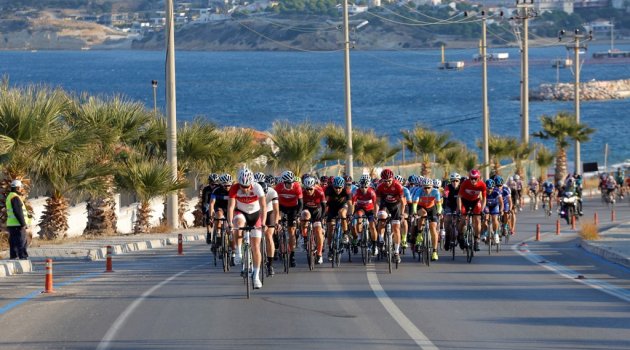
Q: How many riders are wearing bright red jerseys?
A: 5